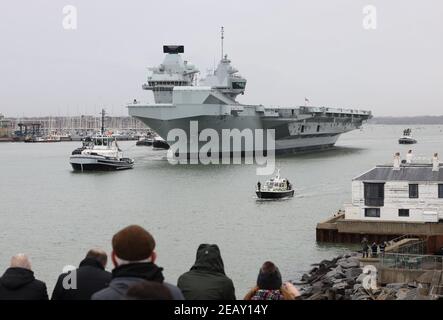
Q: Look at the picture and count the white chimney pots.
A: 3